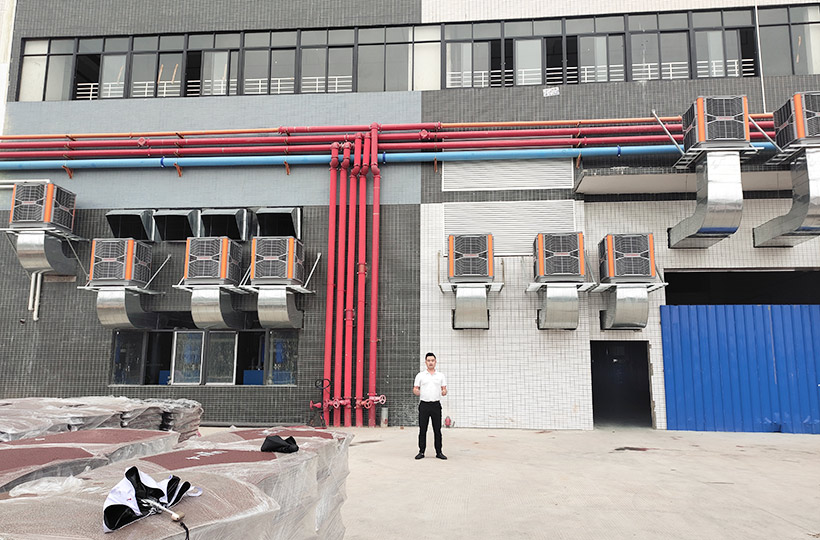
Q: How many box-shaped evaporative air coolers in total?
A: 9